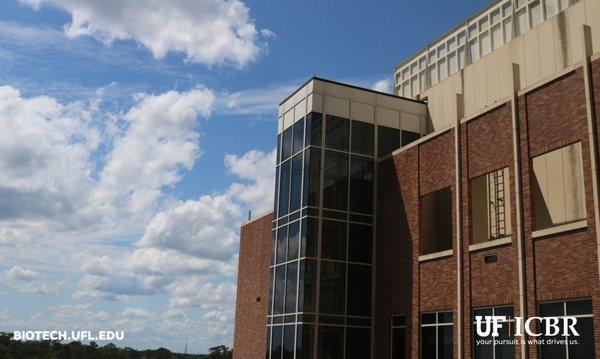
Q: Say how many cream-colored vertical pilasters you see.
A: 3